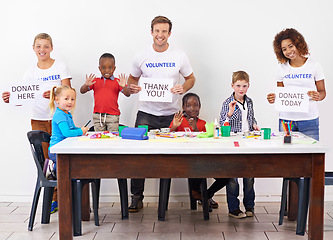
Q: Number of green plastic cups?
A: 4